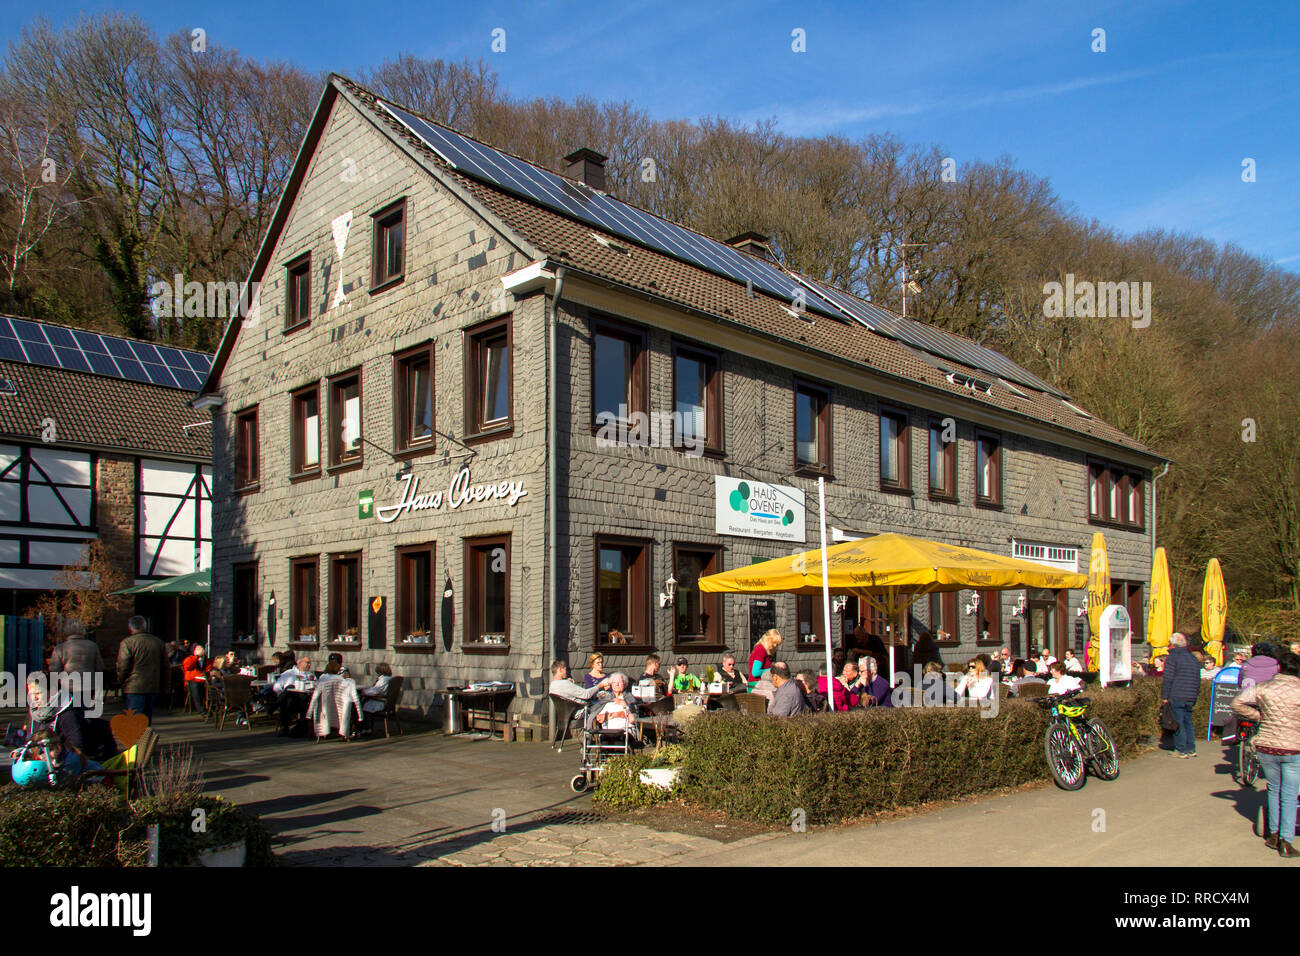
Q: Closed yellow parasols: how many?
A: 3